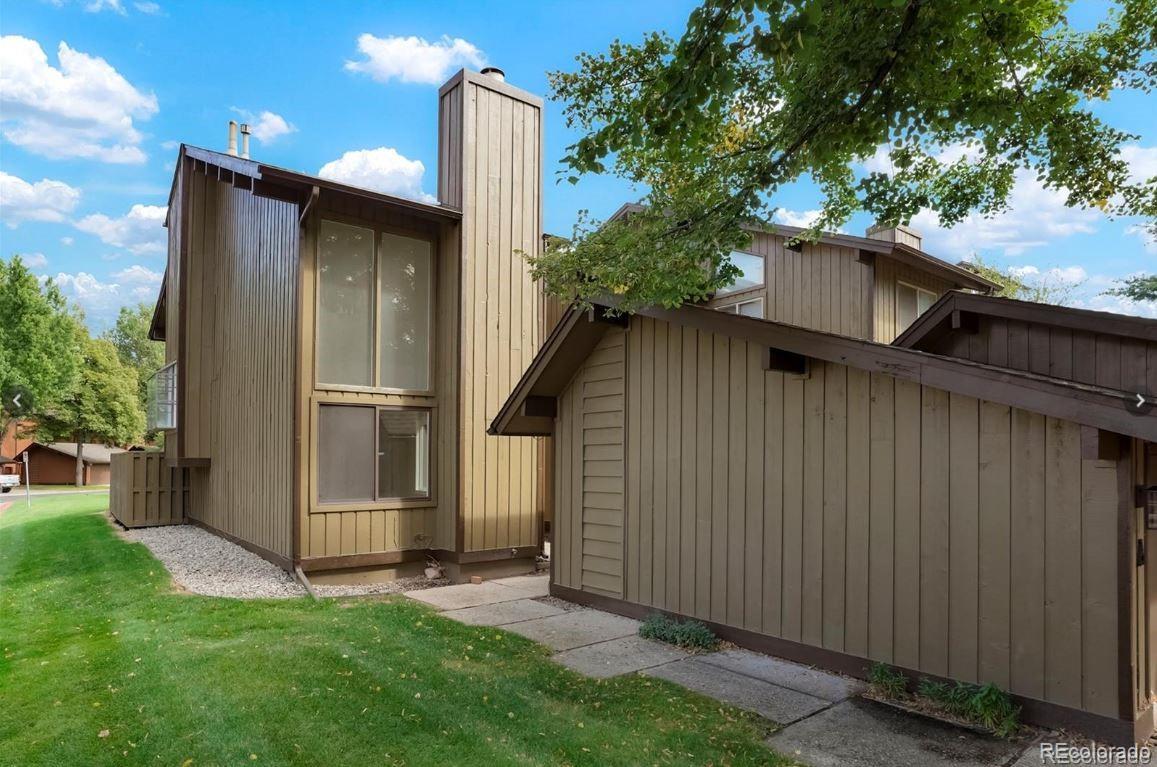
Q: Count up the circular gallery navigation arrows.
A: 2